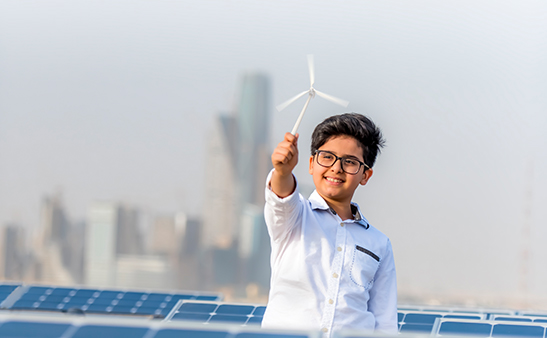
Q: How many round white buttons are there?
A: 5